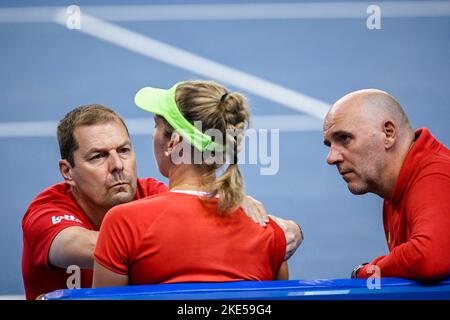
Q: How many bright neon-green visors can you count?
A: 1